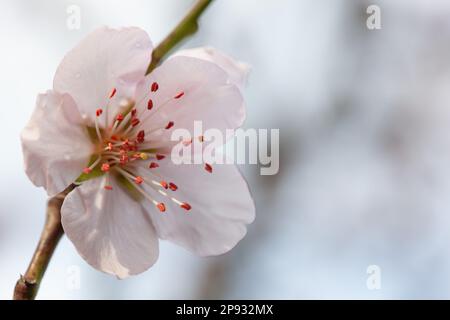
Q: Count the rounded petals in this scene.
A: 5